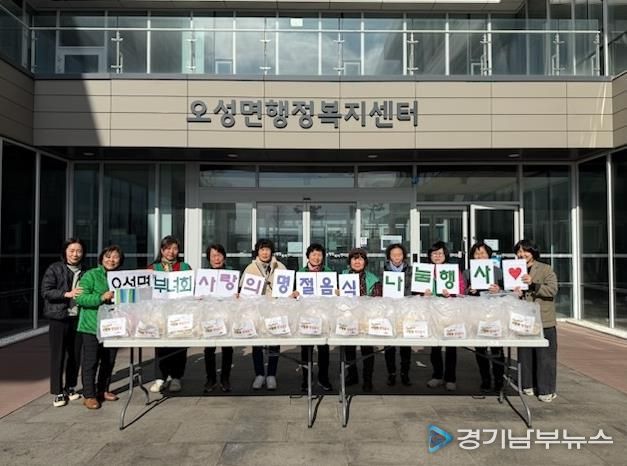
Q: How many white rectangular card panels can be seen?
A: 14